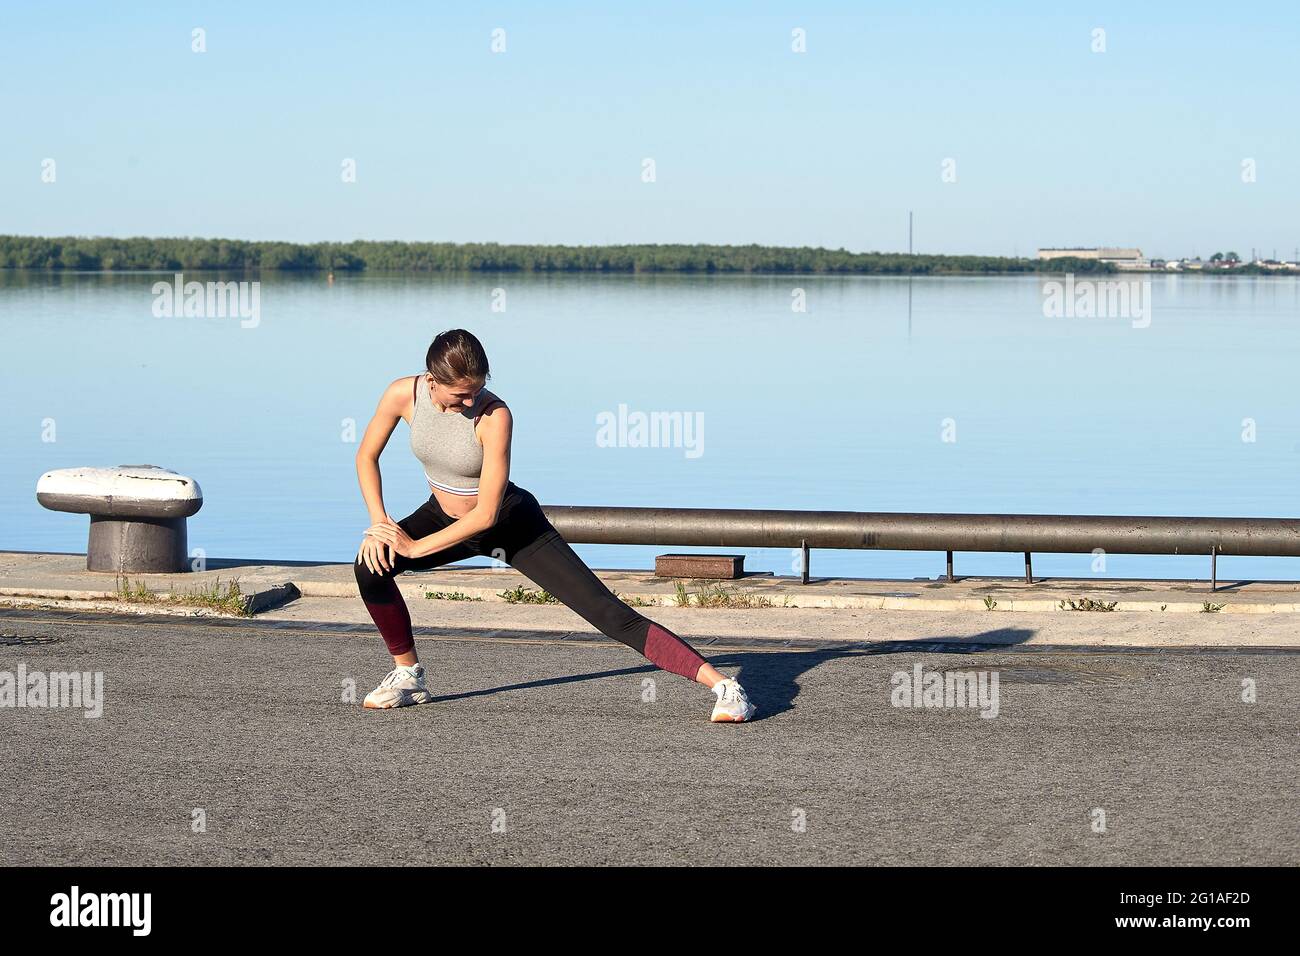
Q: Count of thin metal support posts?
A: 4